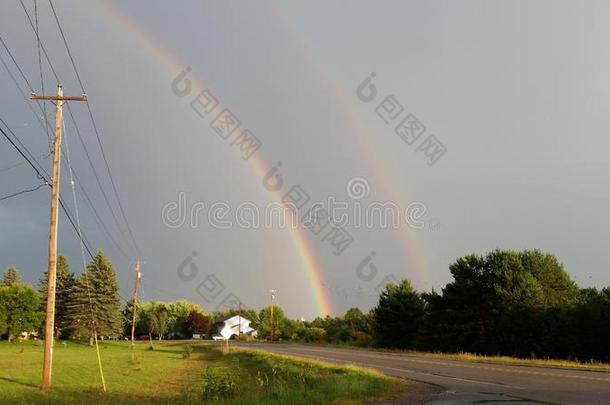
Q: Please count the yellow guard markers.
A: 1